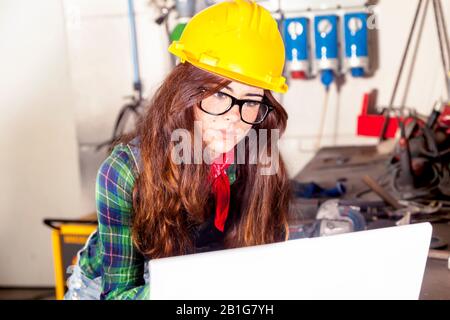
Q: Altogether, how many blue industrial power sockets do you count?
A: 3